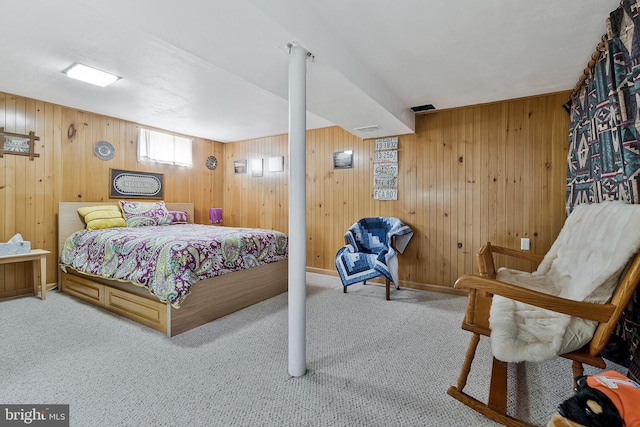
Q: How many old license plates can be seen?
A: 5